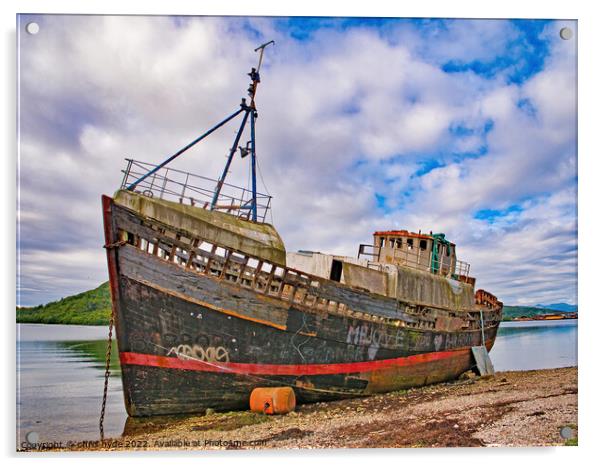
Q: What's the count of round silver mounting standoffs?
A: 4